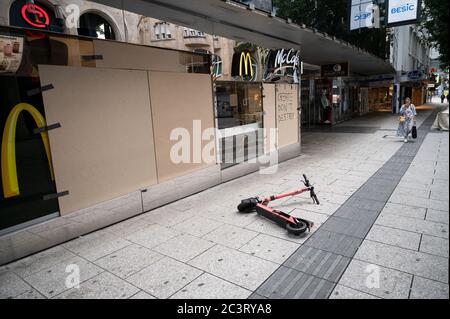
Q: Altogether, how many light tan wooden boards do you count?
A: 5